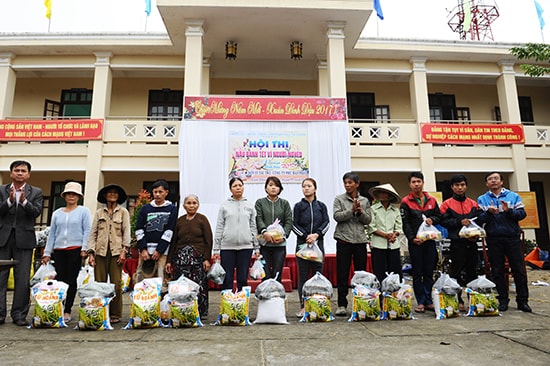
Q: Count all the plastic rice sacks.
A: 11